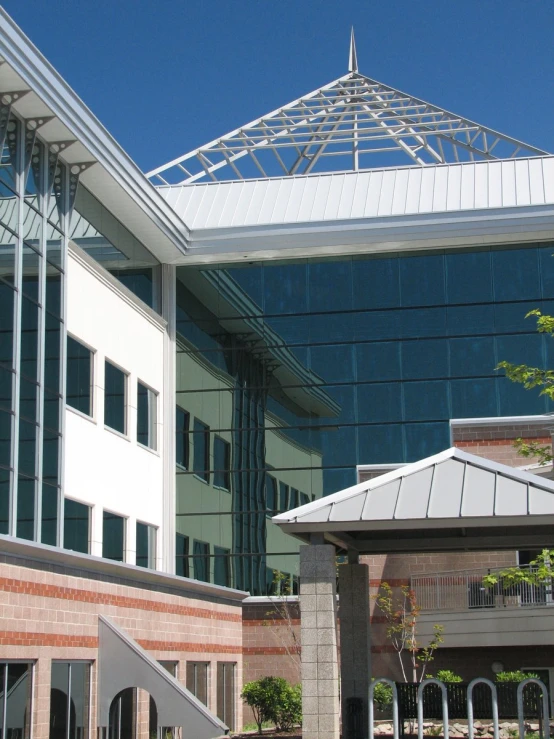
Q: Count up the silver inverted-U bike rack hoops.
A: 4